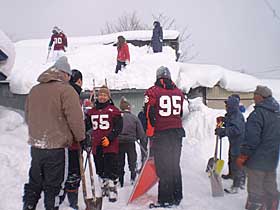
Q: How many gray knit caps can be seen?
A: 3